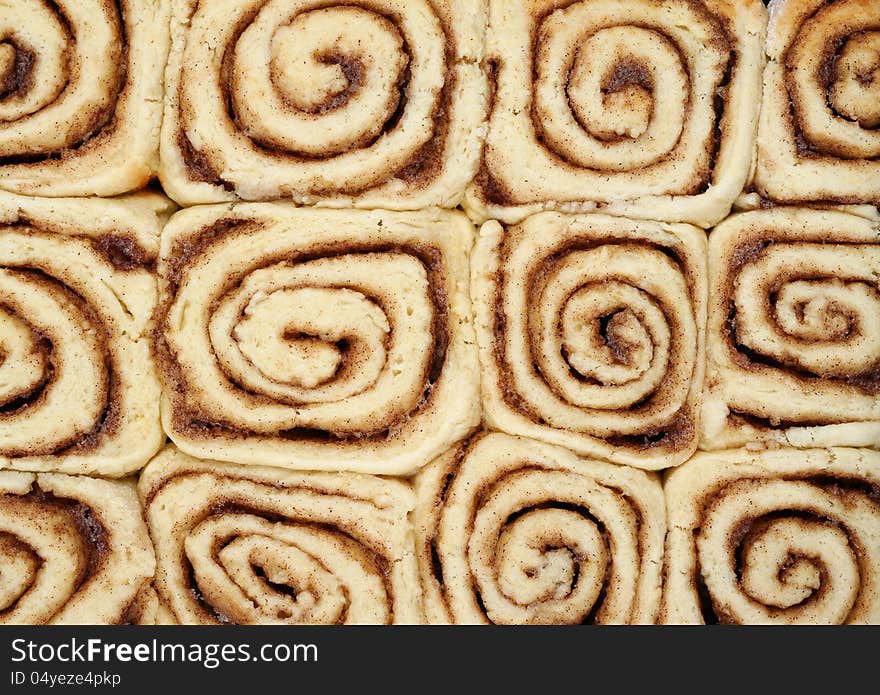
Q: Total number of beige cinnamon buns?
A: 12